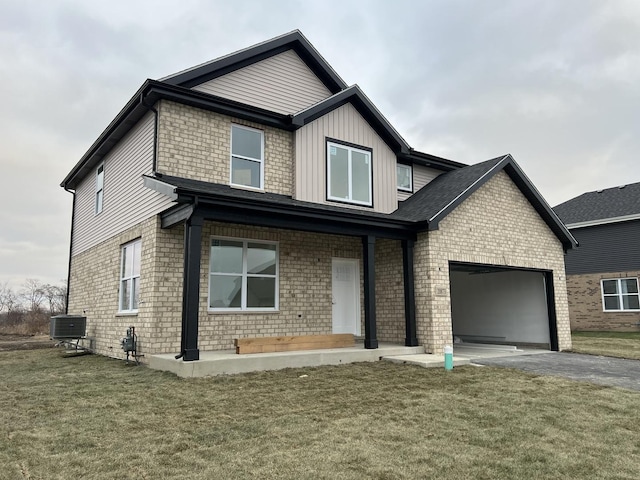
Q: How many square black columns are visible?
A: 3